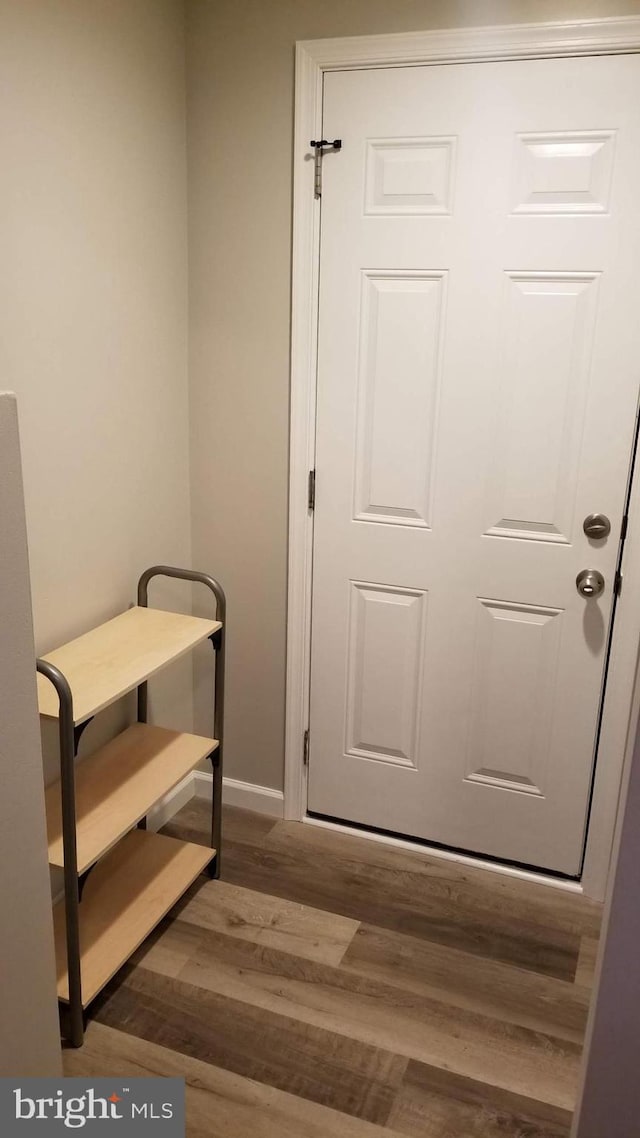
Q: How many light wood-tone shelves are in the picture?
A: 3